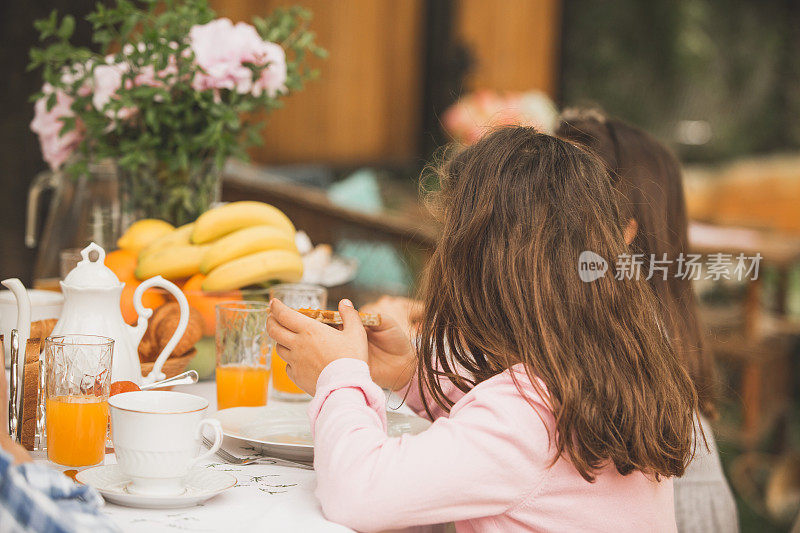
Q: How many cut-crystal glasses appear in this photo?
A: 3